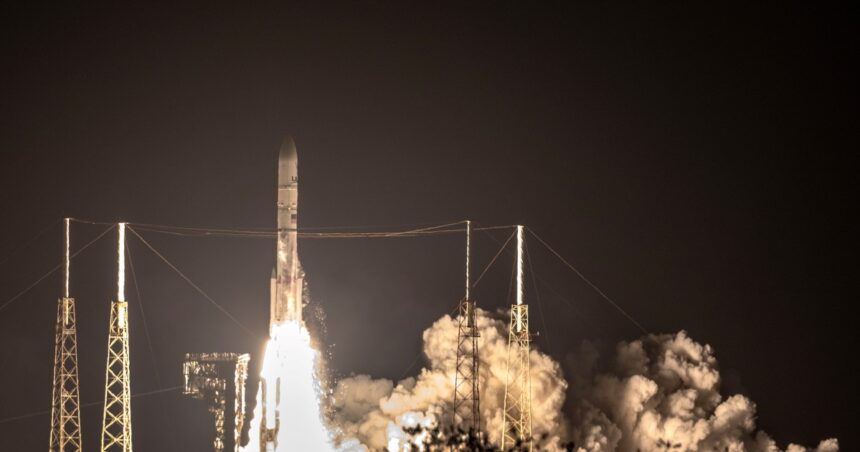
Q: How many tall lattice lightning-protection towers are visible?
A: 4